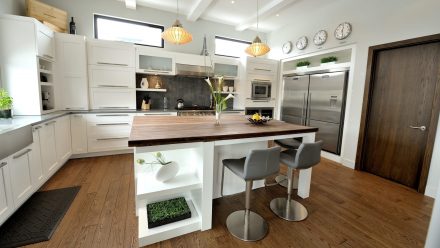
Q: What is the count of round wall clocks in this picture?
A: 4